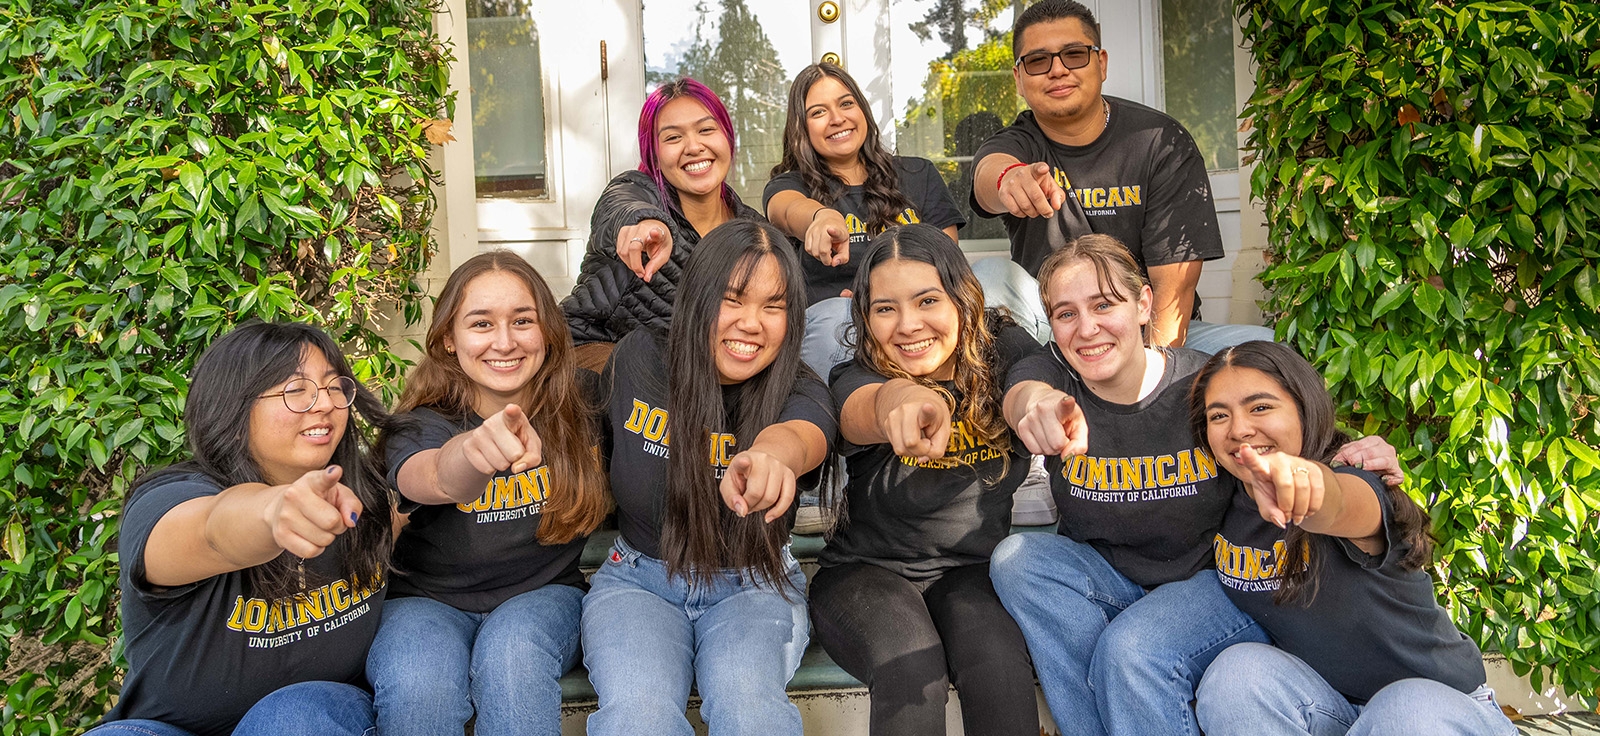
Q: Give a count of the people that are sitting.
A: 9